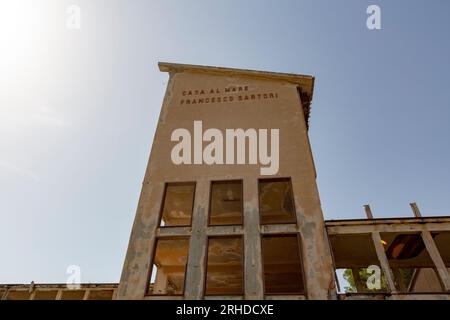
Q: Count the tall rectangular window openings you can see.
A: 6